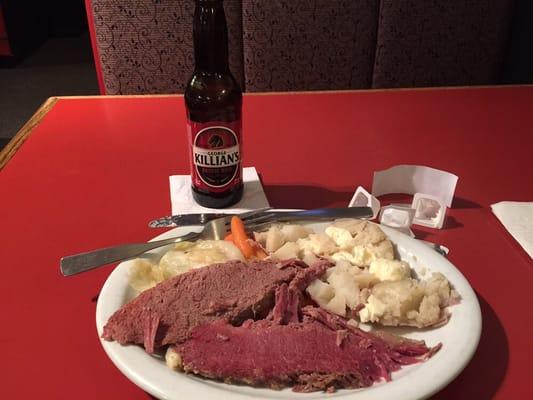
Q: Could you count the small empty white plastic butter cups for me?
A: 3